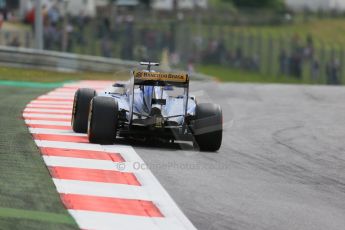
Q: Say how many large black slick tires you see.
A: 3